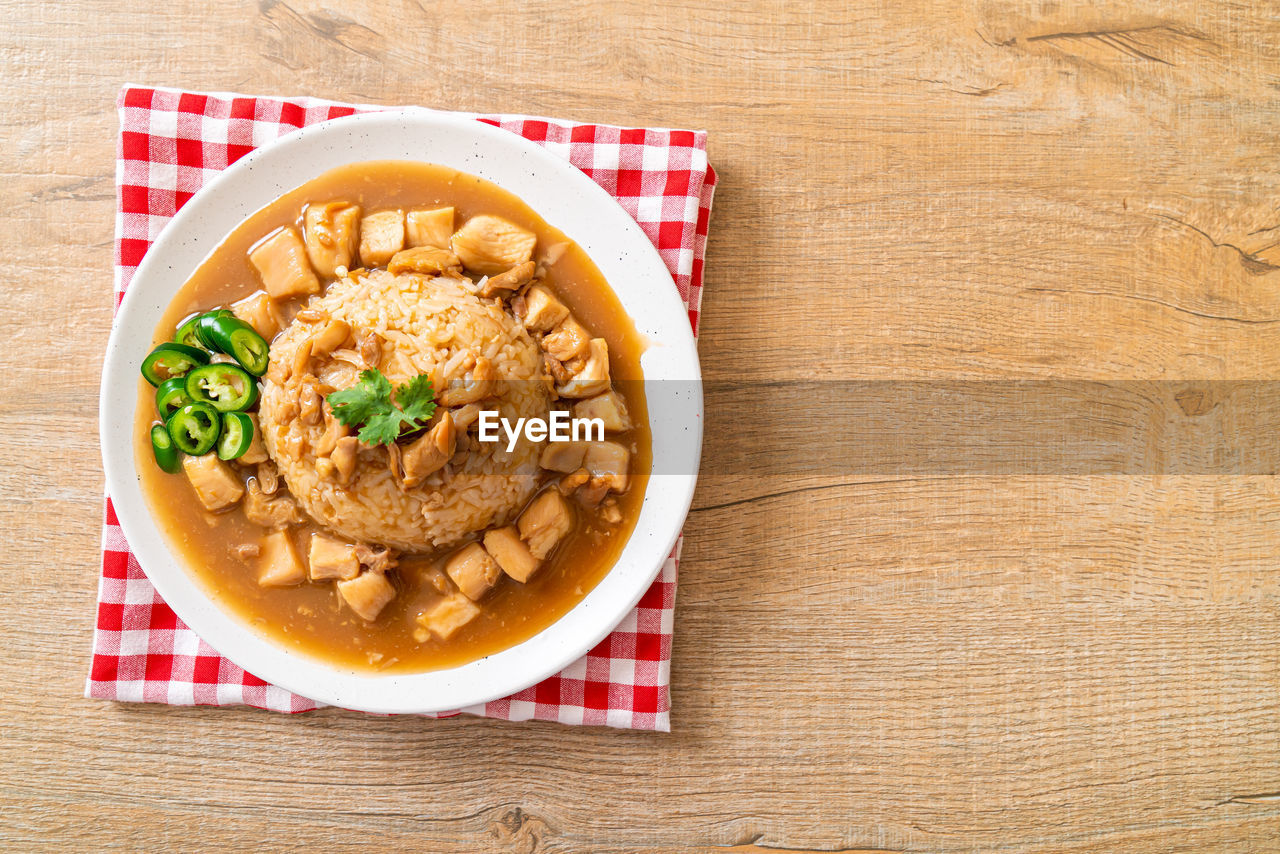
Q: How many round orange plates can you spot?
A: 0